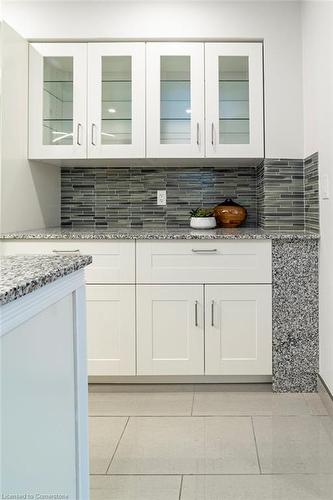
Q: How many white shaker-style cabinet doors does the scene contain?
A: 7